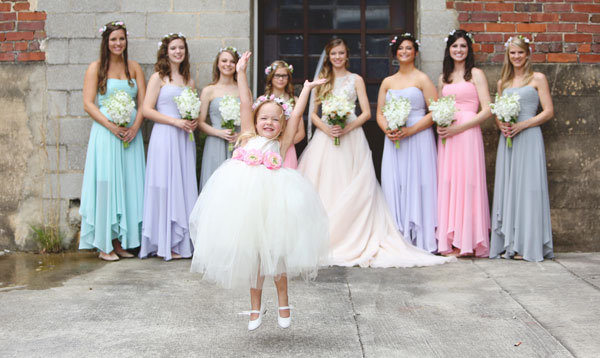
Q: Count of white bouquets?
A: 7